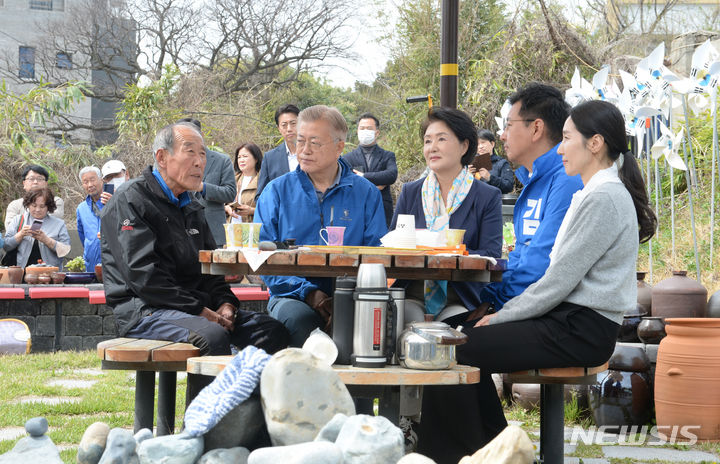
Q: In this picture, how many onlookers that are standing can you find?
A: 9